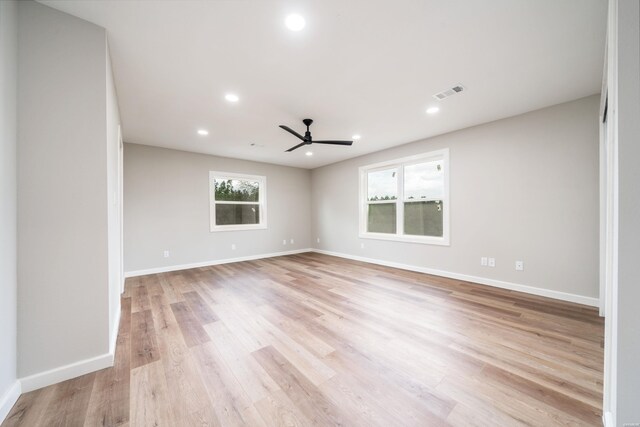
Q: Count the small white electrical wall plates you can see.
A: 9